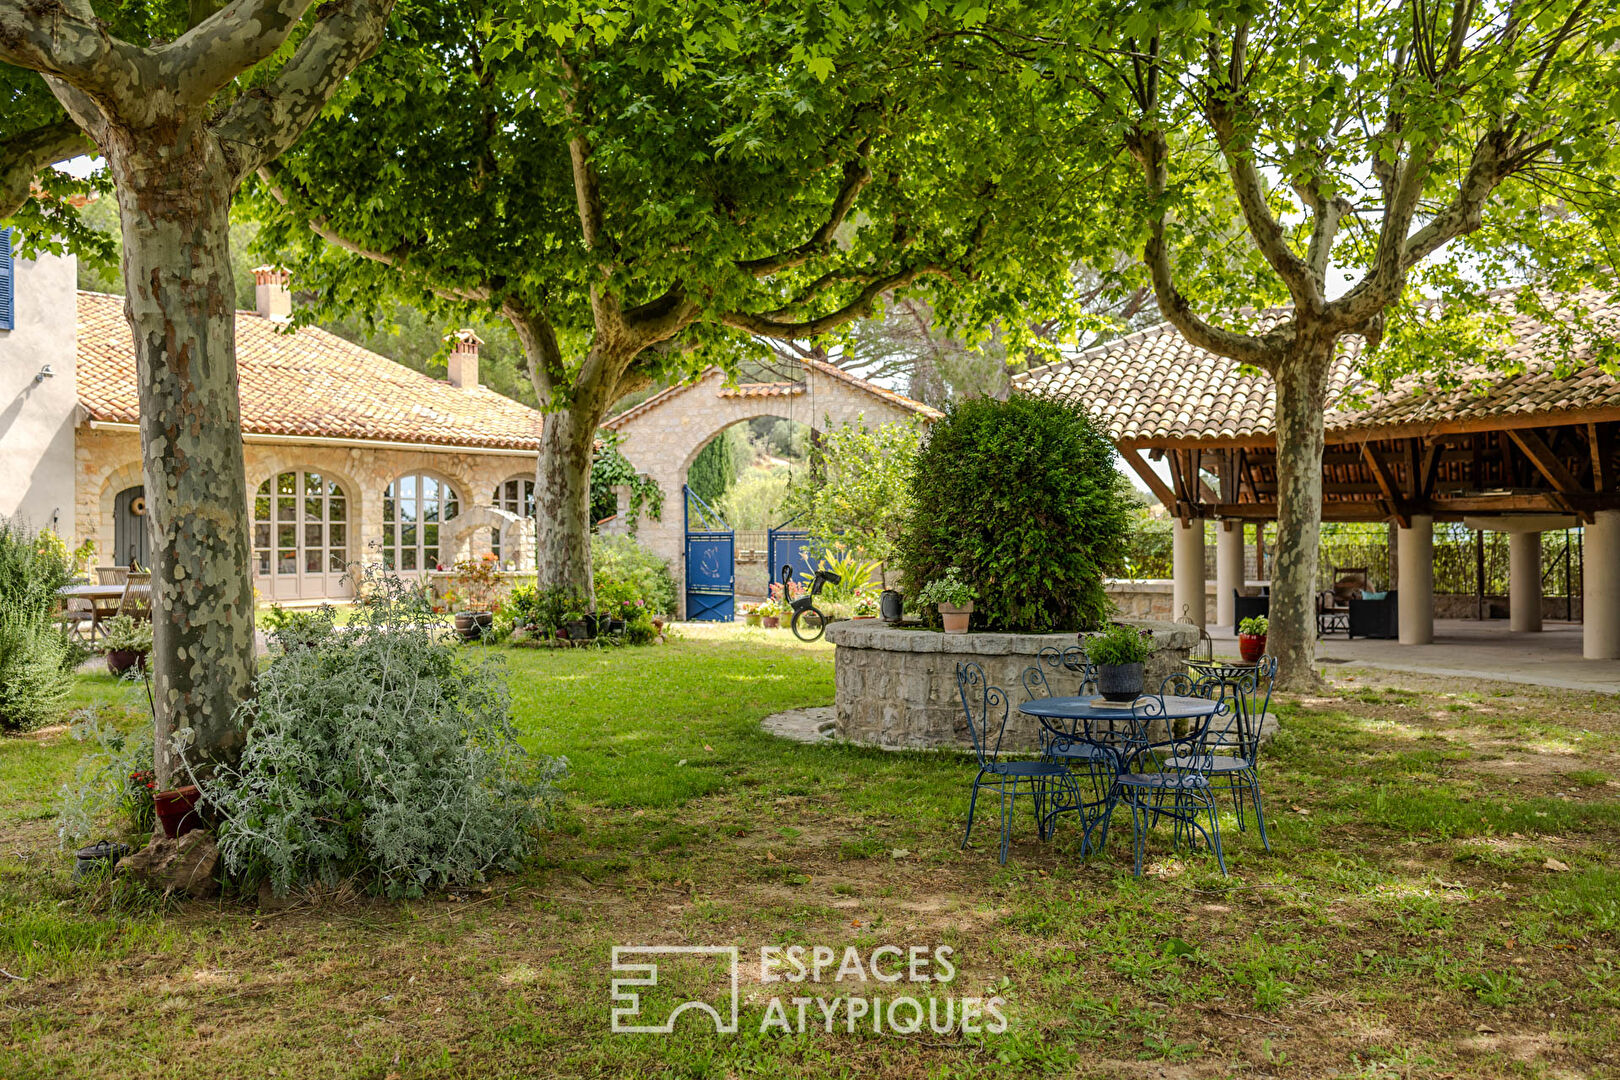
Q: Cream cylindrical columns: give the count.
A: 5